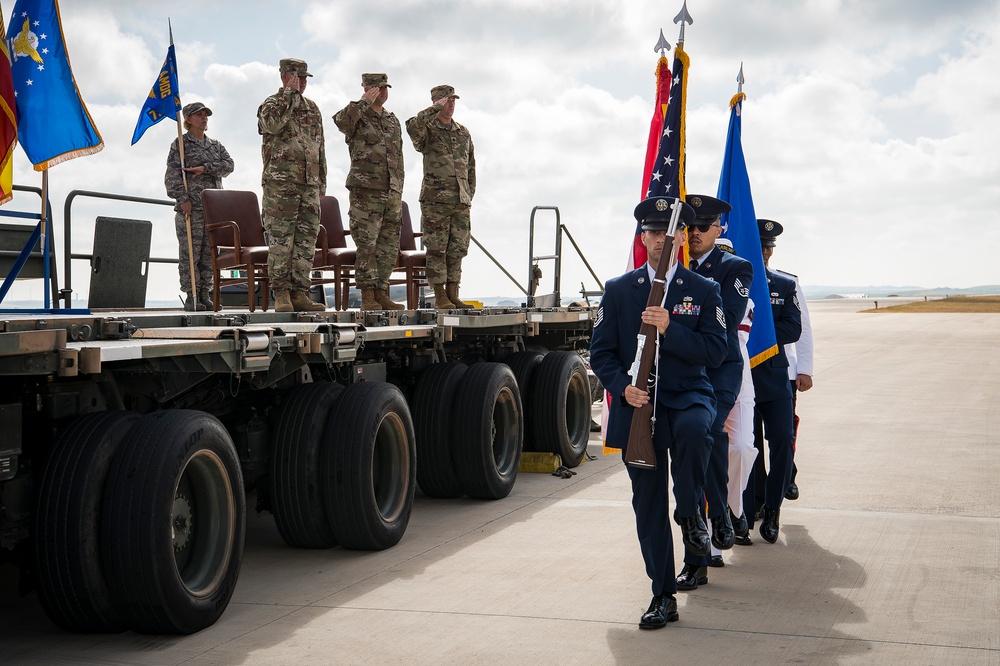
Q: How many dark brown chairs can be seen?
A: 3